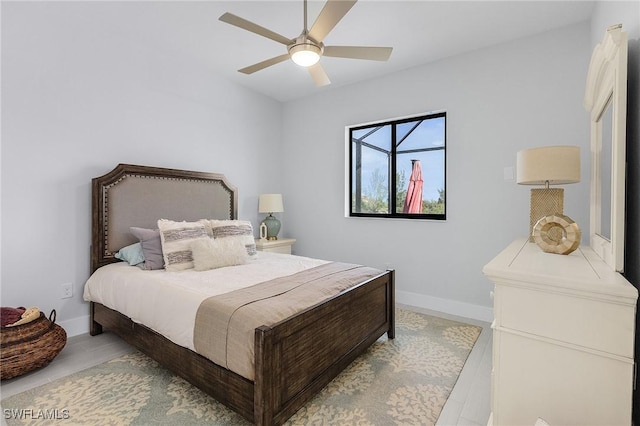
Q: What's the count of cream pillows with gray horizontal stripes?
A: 2